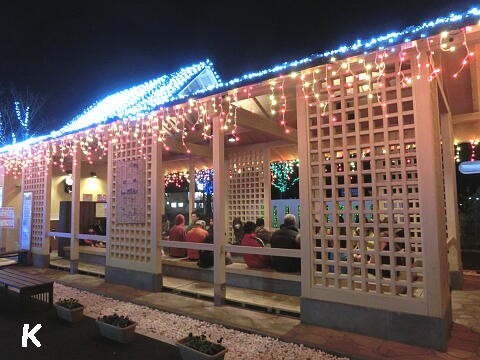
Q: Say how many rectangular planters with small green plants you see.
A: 3